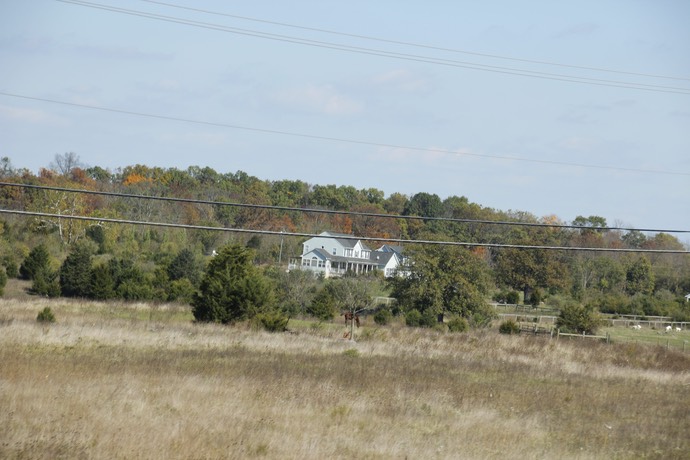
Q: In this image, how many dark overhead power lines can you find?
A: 2